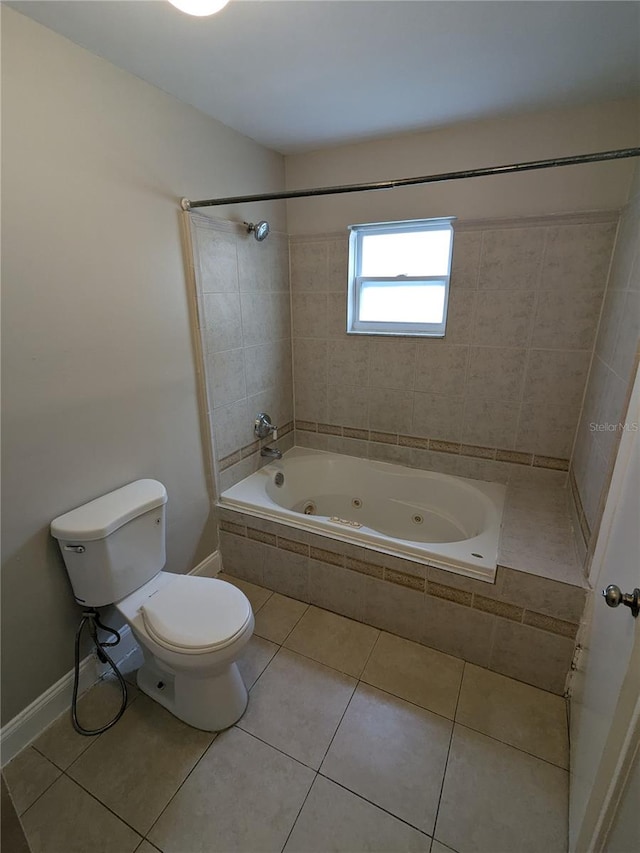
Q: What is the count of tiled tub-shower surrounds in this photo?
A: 1